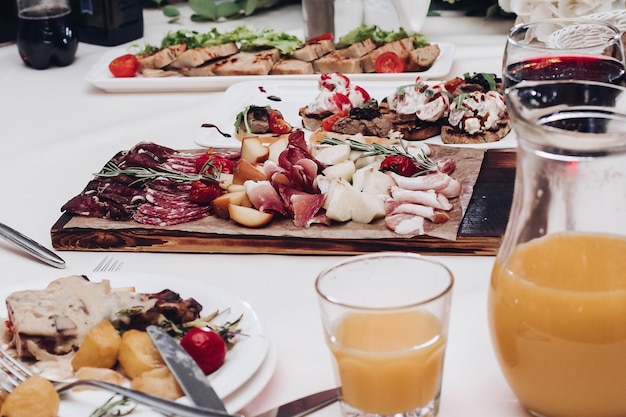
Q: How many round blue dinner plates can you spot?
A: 0